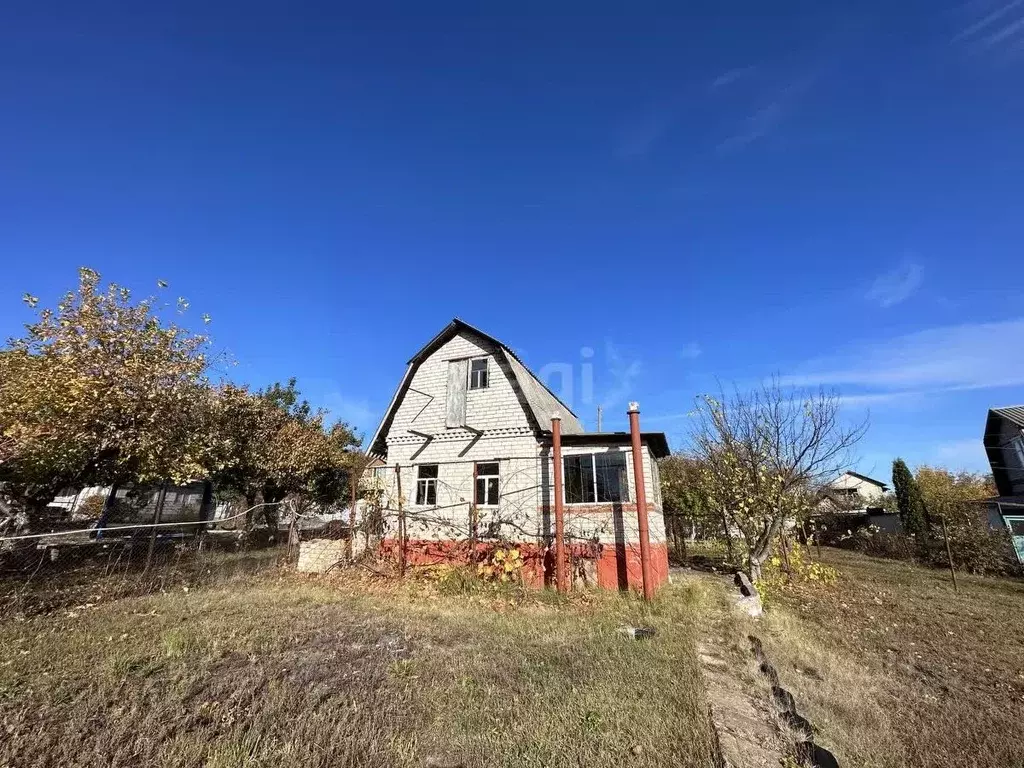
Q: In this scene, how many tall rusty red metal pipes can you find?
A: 2